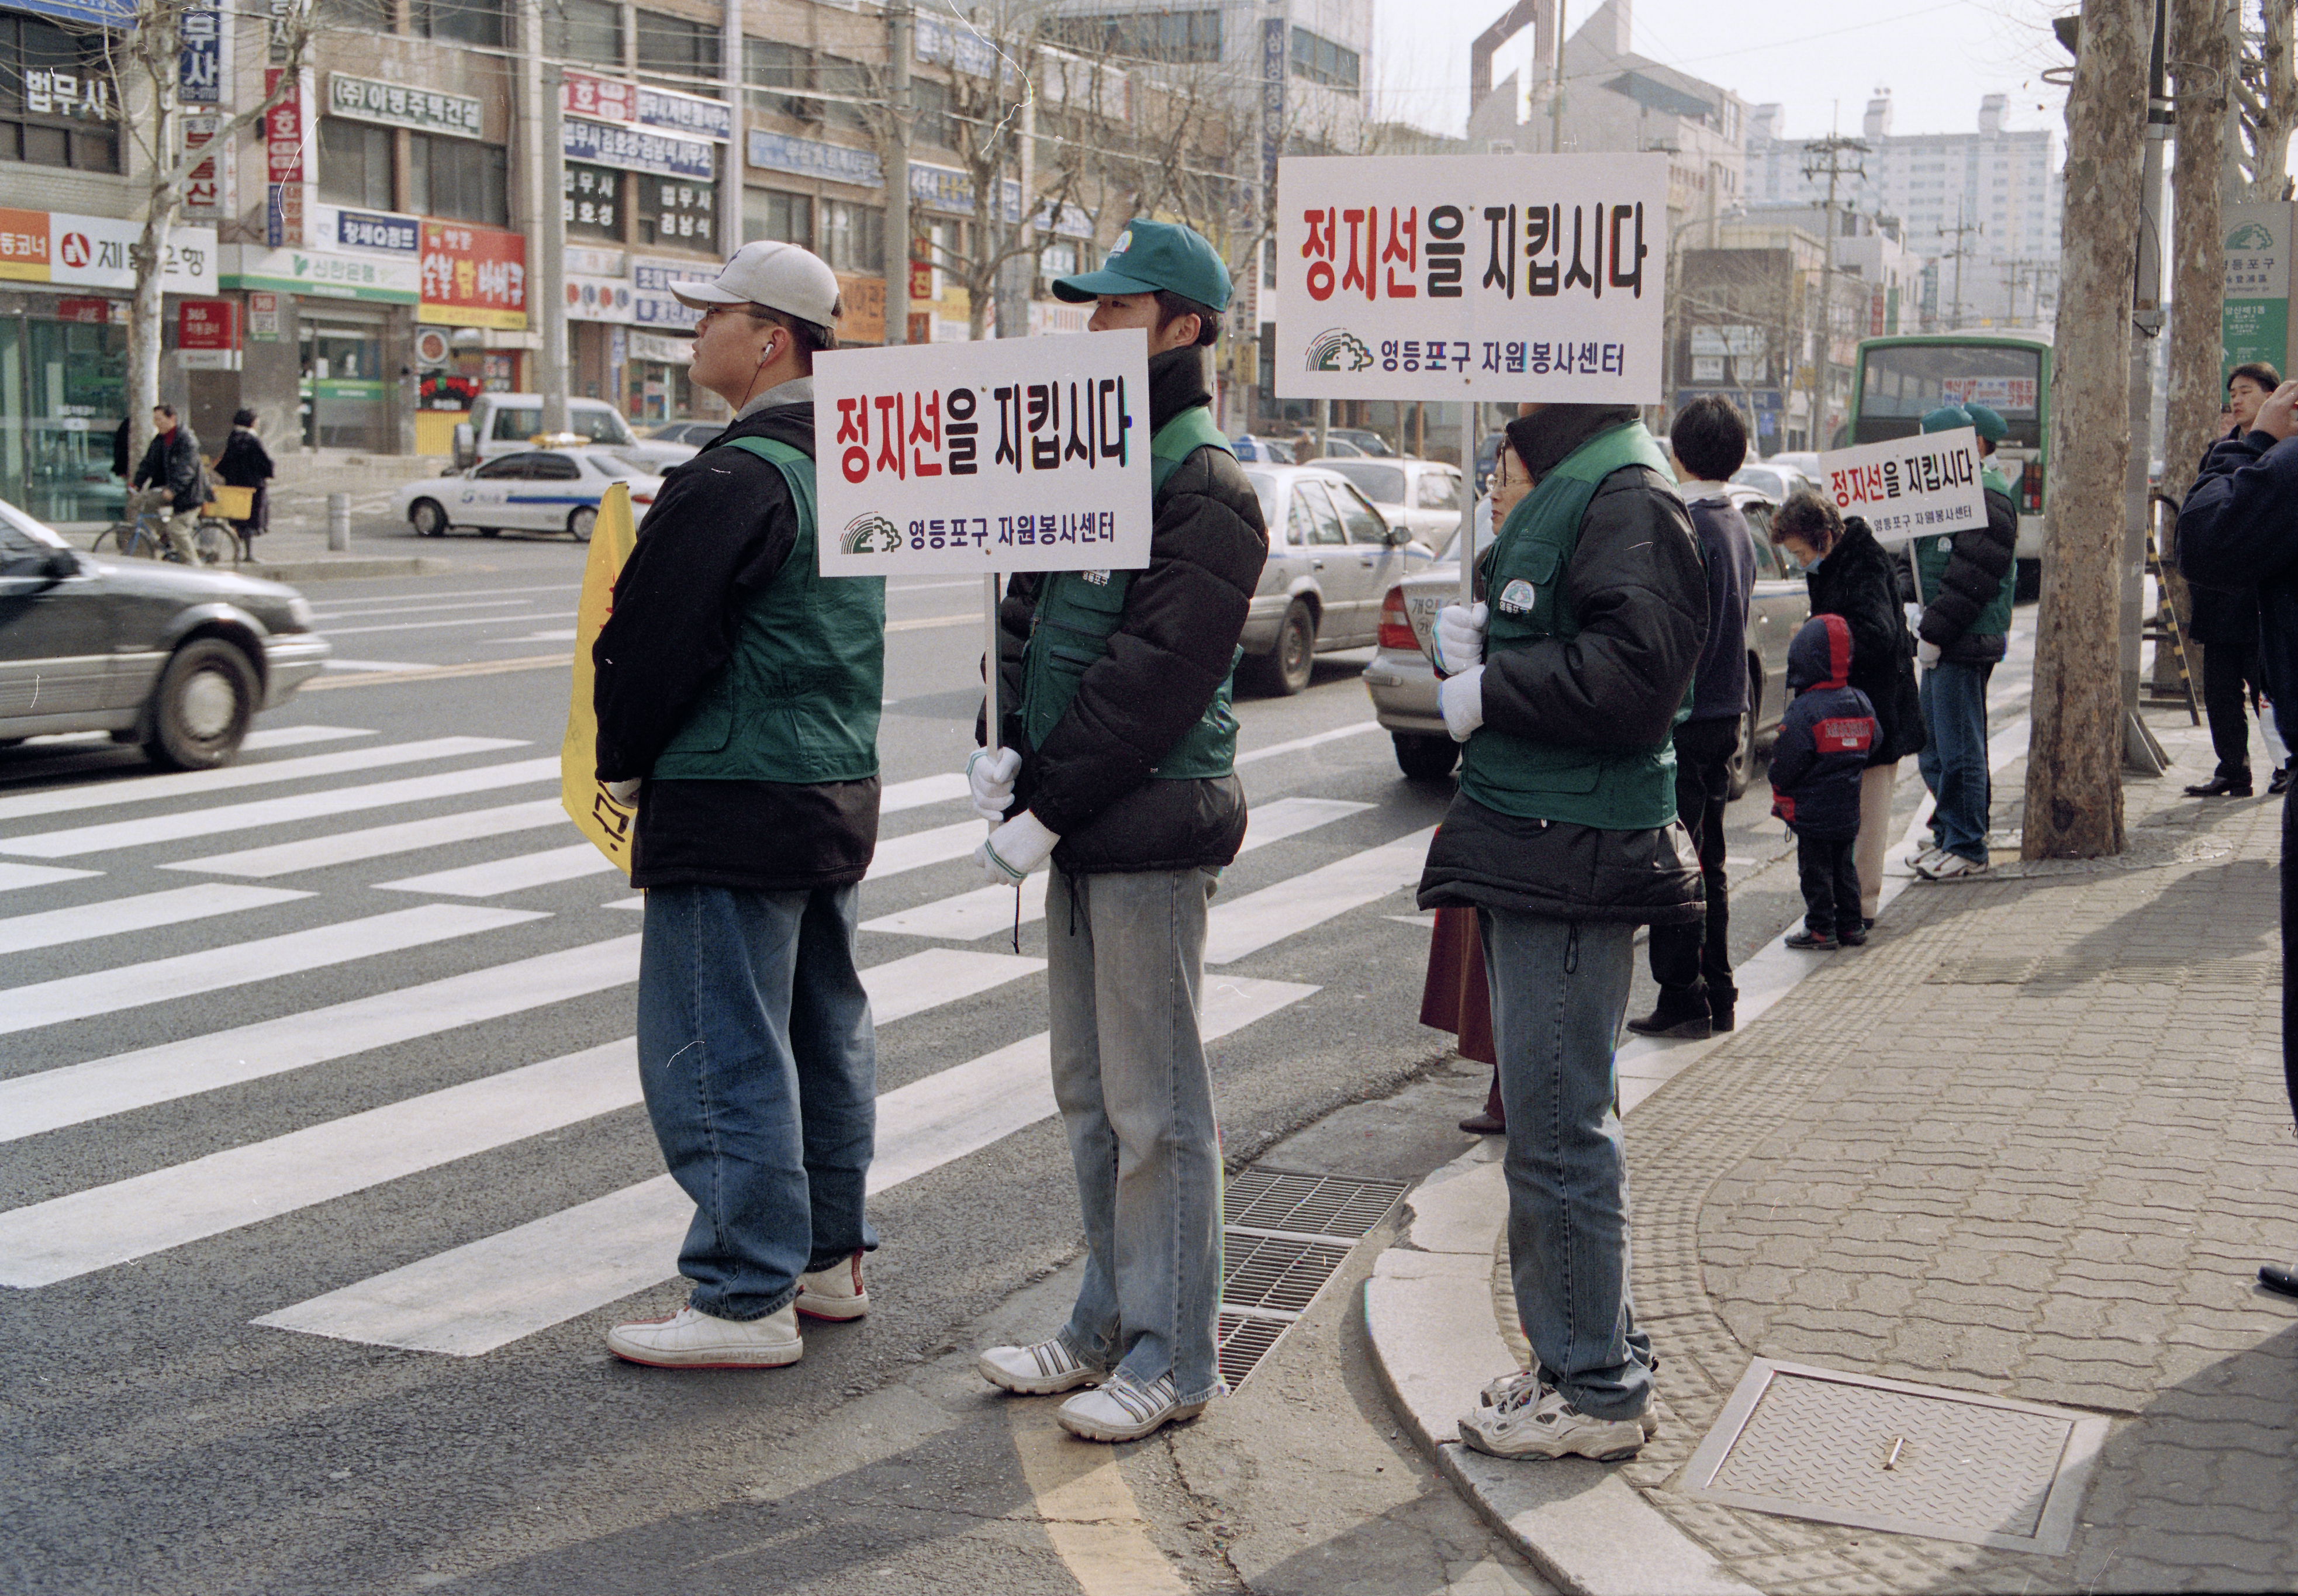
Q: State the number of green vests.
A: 4